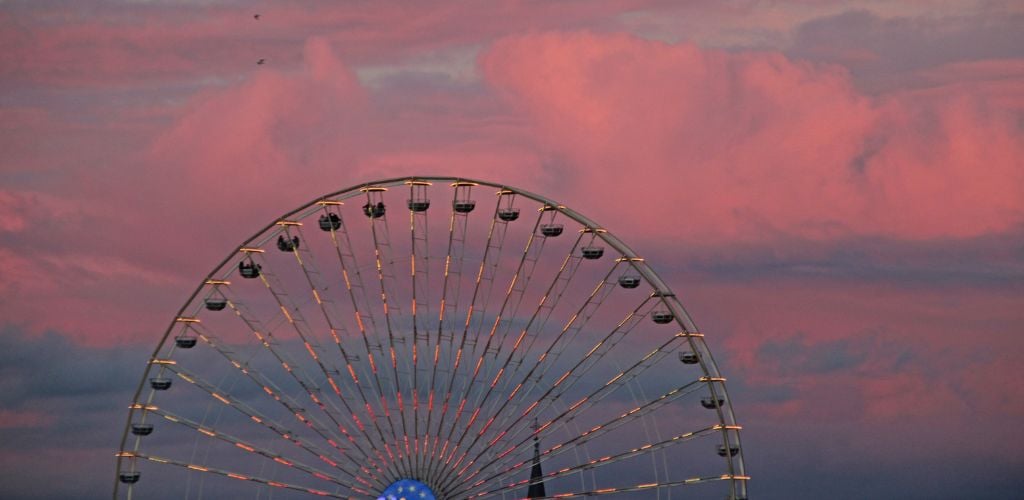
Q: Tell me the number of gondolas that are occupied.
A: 4